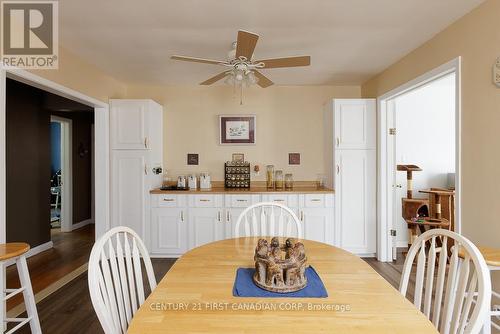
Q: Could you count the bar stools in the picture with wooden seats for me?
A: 2